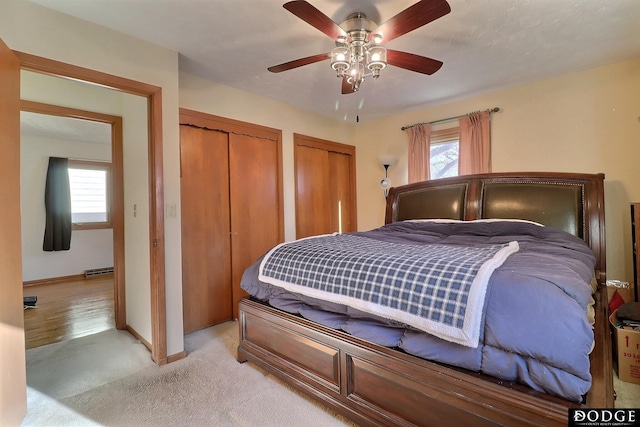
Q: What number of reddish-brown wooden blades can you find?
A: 5